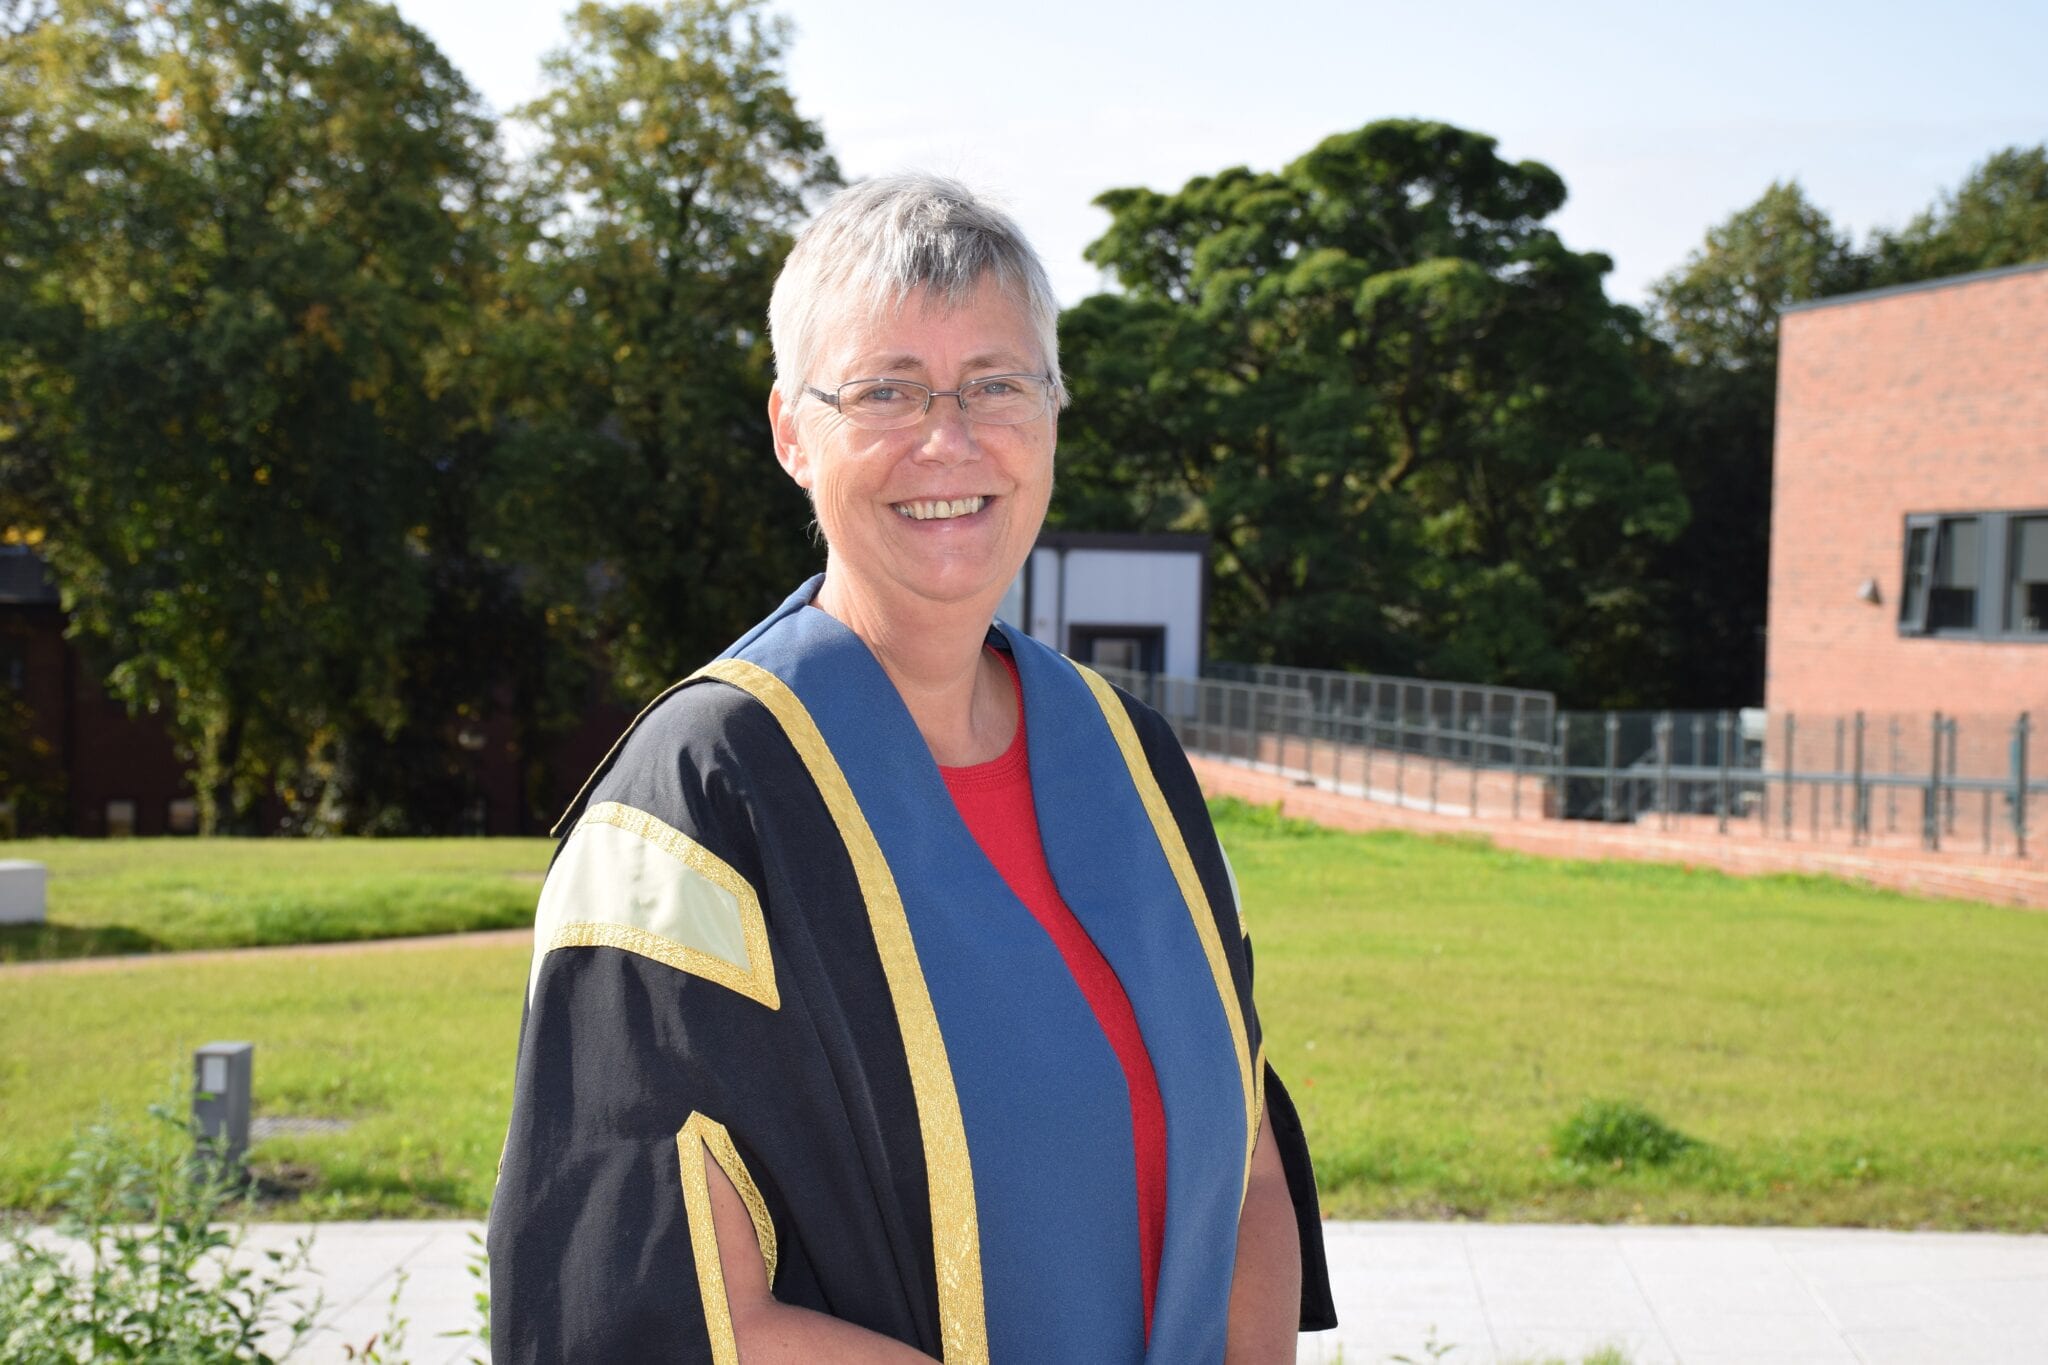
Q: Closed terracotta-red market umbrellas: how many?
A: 0